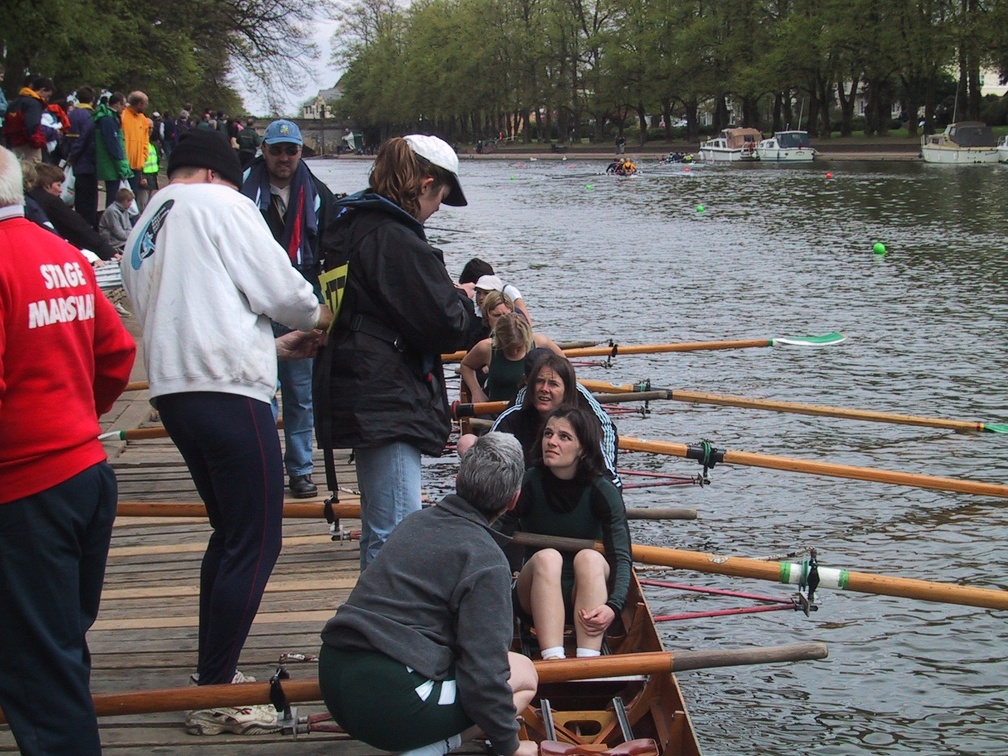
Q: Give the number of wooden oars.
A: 8